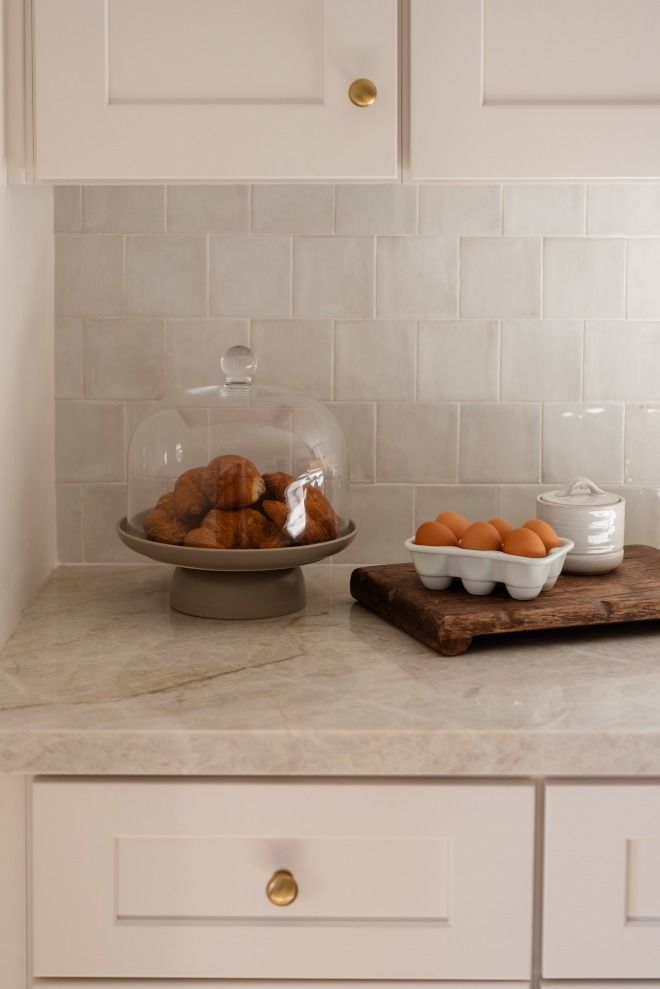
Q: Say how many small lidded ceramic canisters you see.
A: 1